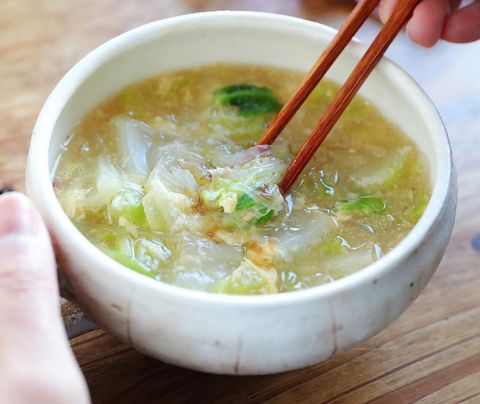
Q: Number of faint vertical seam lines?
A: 3